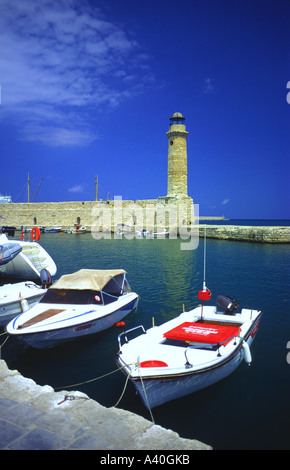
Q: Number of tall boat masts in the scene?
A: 2